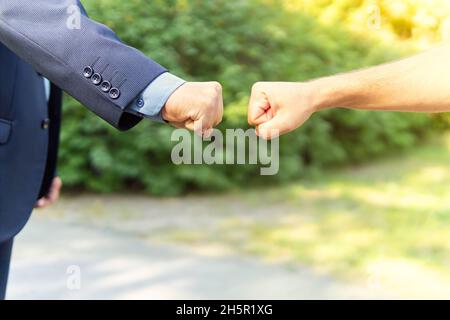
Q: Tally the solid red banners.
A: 0